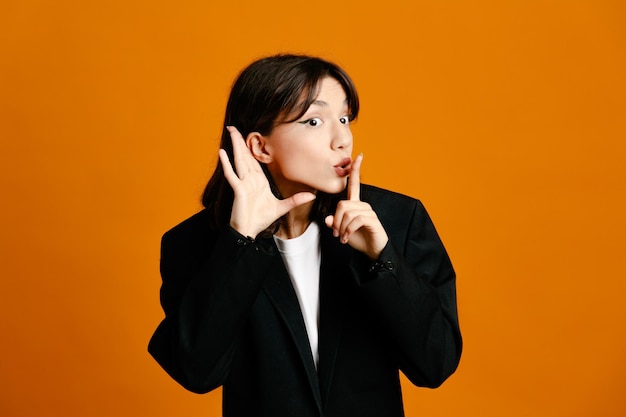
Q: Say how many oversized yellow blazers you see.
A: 0